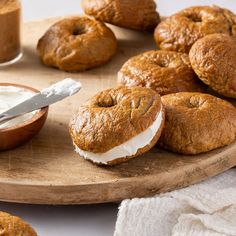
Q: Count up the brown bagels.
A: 8